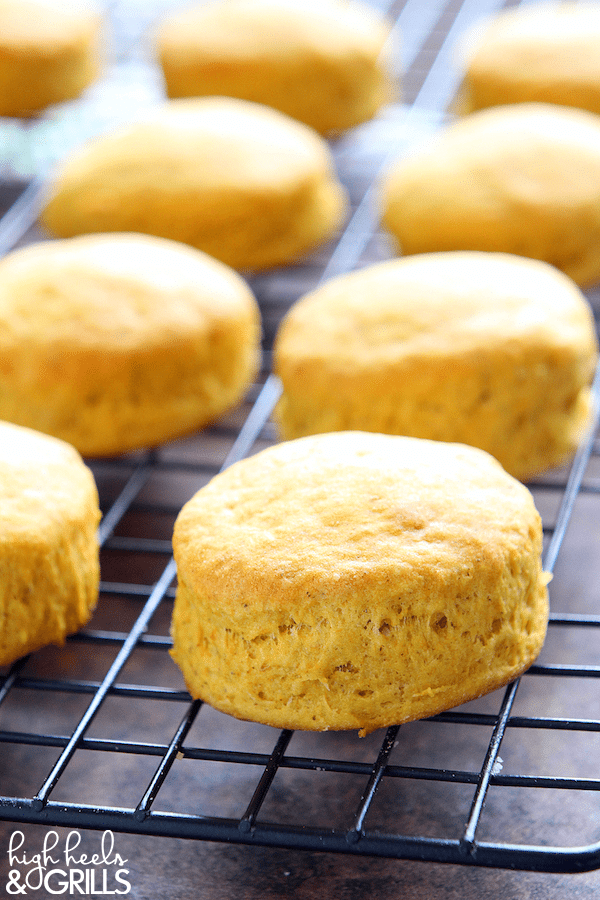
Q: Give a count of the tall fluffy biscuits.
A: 9